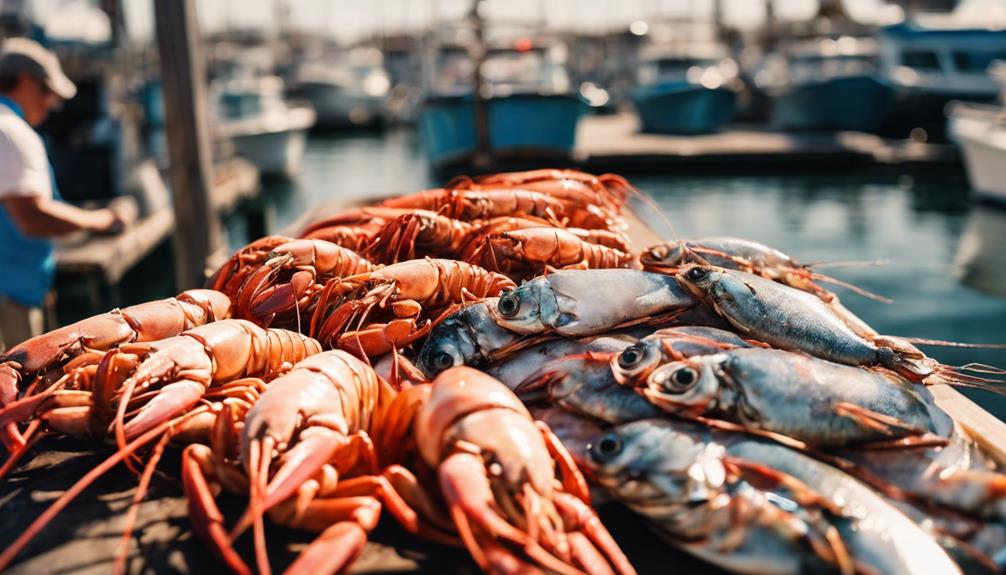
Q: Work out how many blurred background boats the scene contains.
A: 7